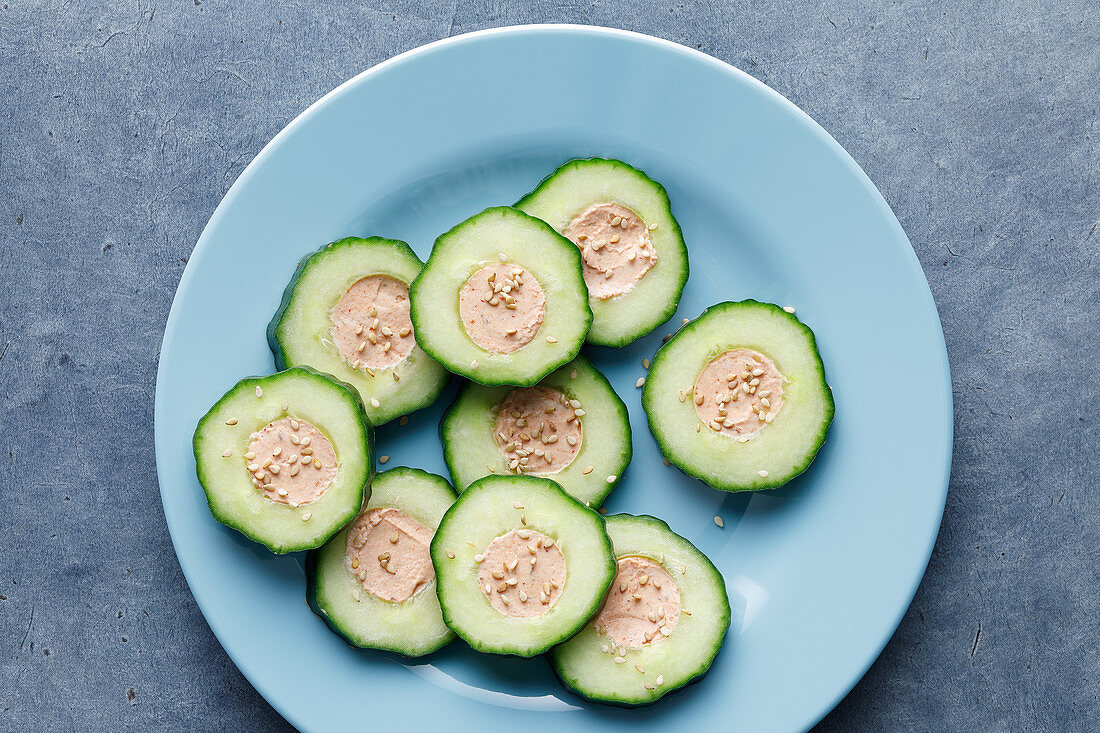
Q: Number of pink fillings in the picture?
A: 9